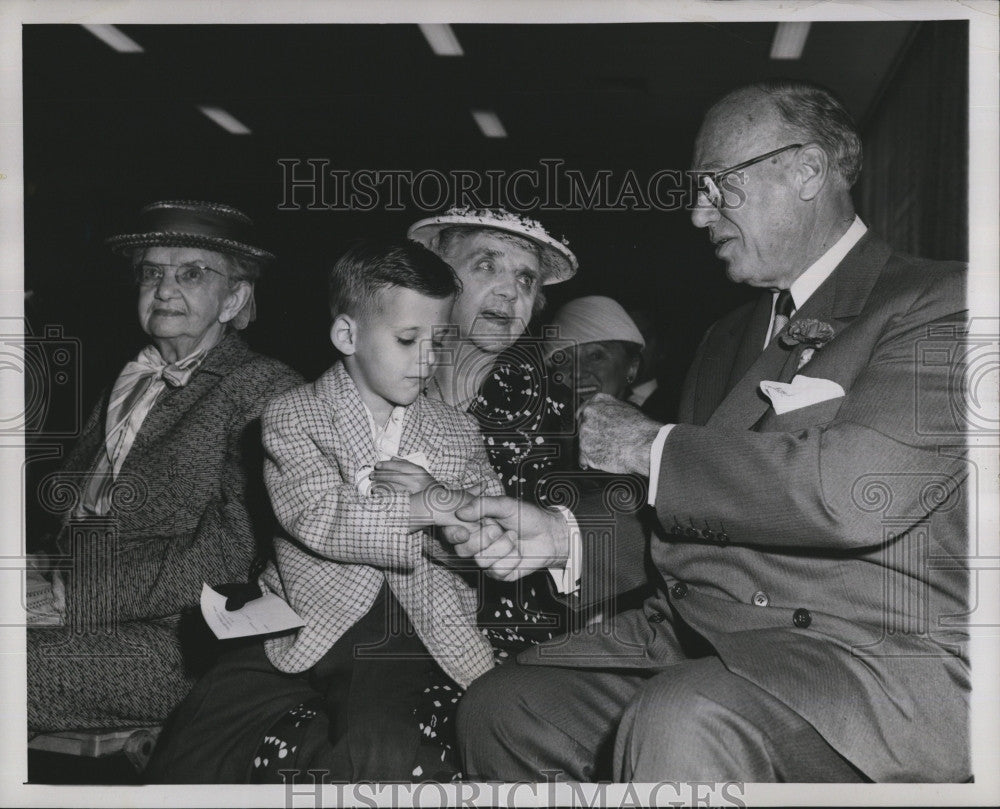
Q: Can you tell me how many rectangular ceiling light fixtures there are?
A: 5